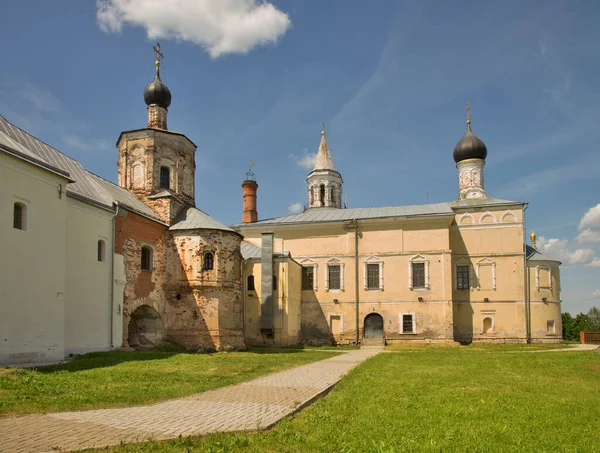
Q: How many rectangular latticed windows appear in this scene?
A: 6